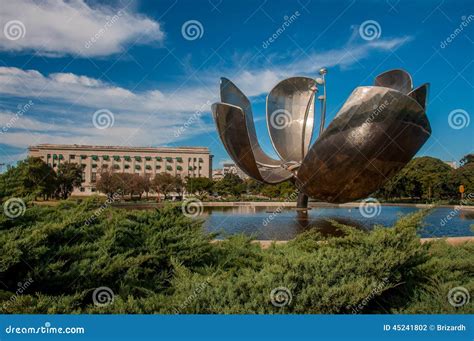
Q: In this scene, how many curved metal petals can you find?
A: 6